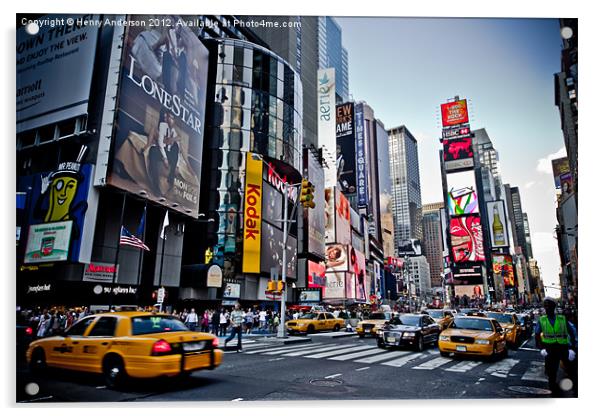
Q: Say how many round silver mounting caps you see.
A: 4